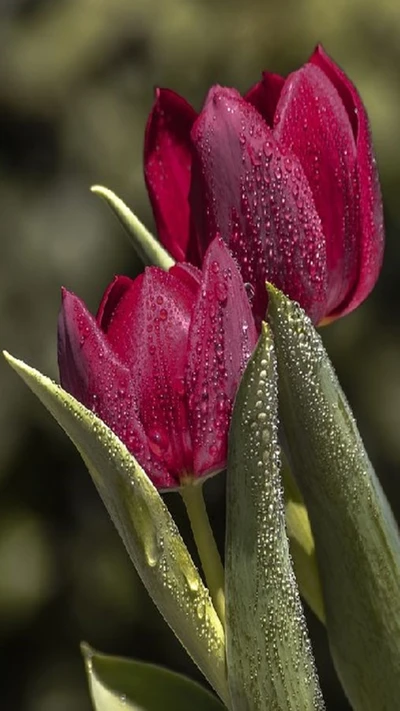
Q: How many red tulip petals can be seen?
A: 10